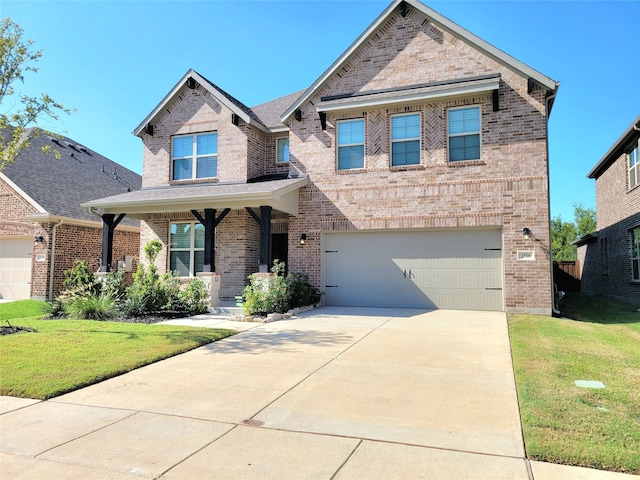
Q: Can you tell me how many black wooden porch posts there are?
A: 3